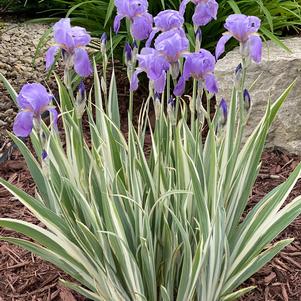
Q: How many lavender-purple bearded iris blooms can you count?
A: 9